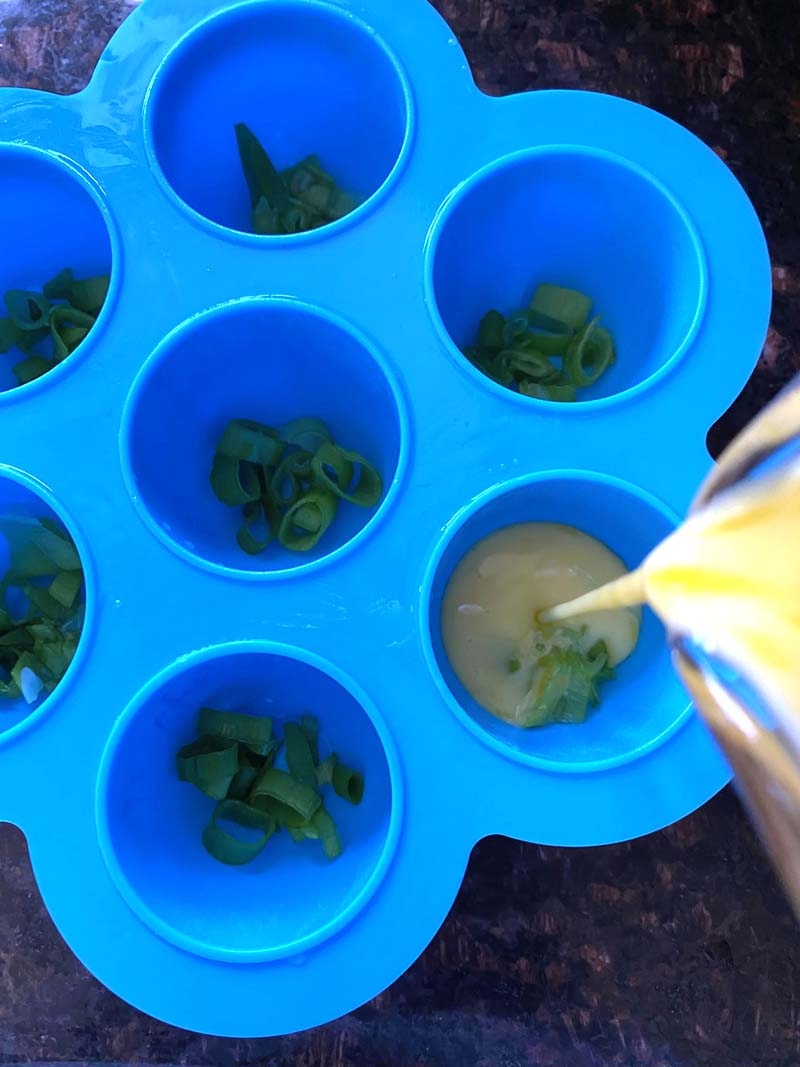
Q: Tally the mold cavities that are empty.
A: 0